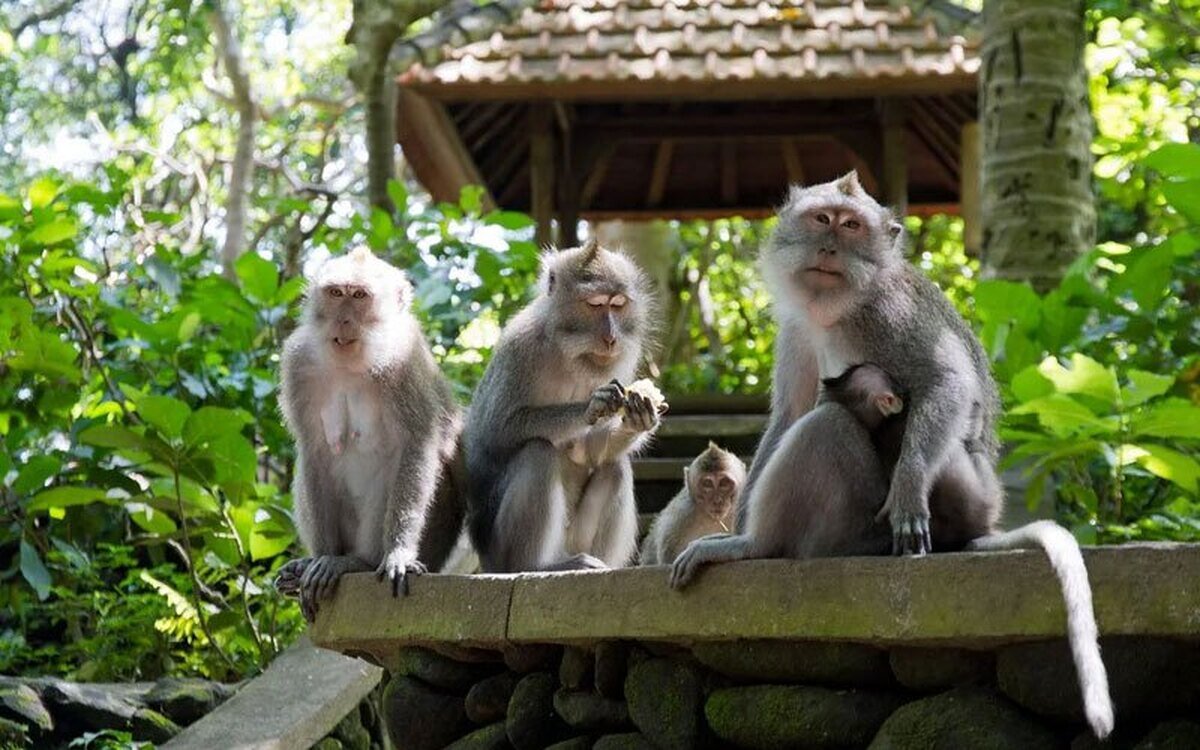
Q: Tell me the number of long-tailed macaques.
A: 5